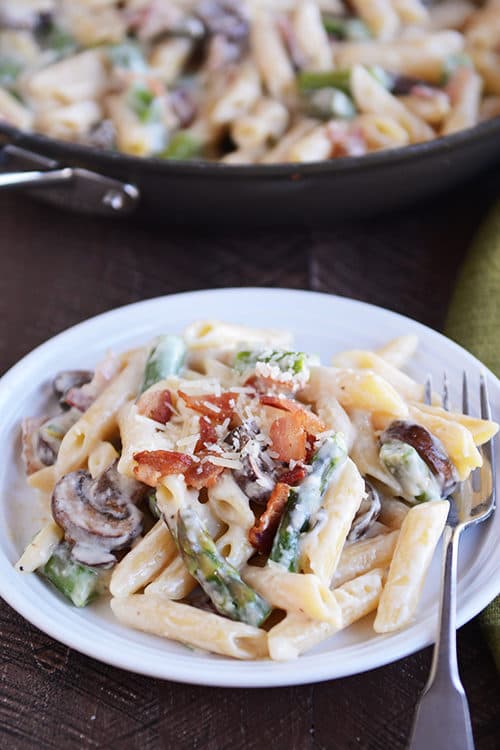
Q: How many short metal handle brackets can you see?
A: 1